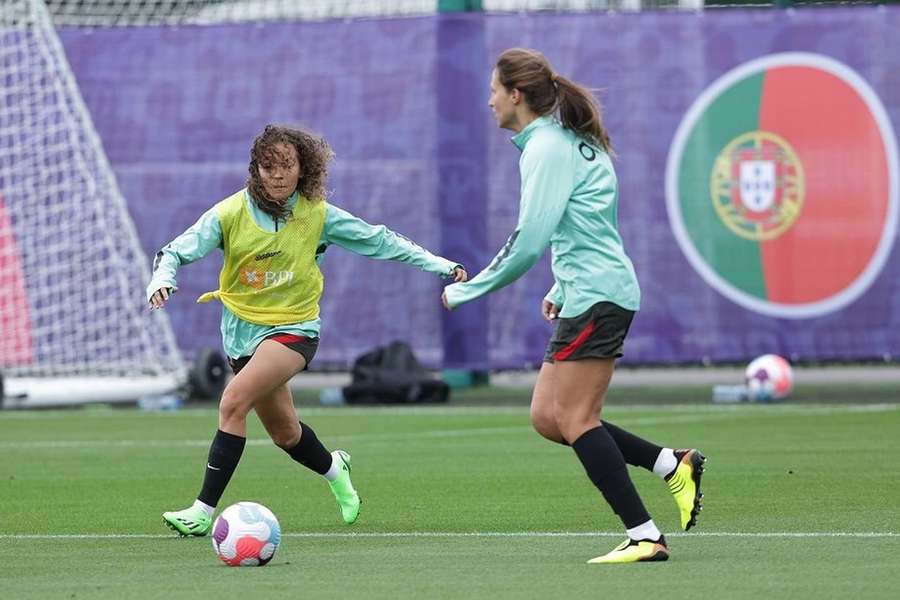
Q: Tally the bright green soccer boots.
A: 2